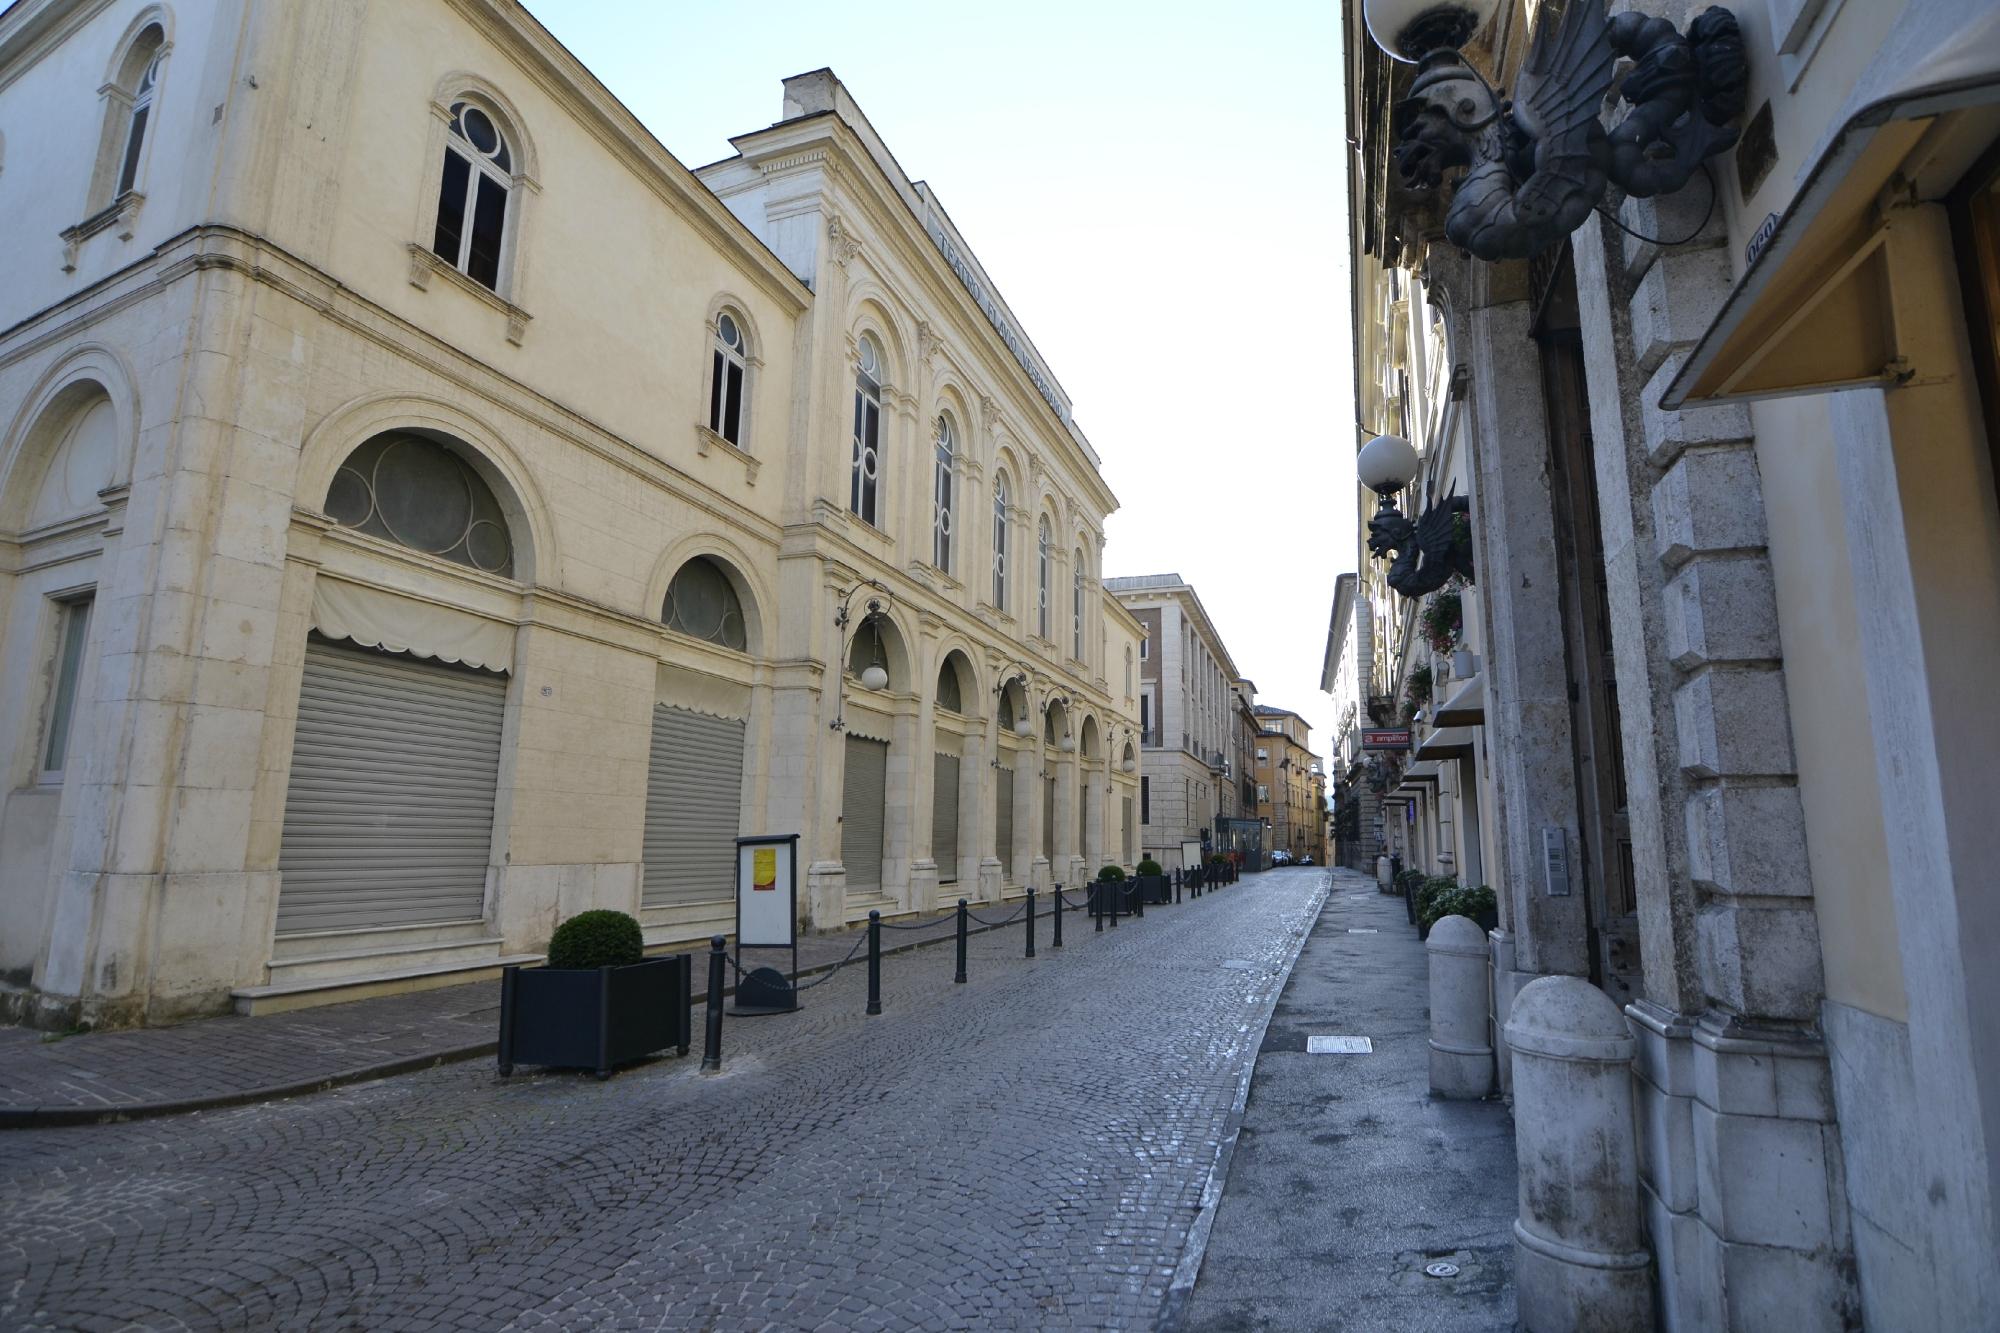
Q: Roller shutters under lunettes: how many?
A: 8